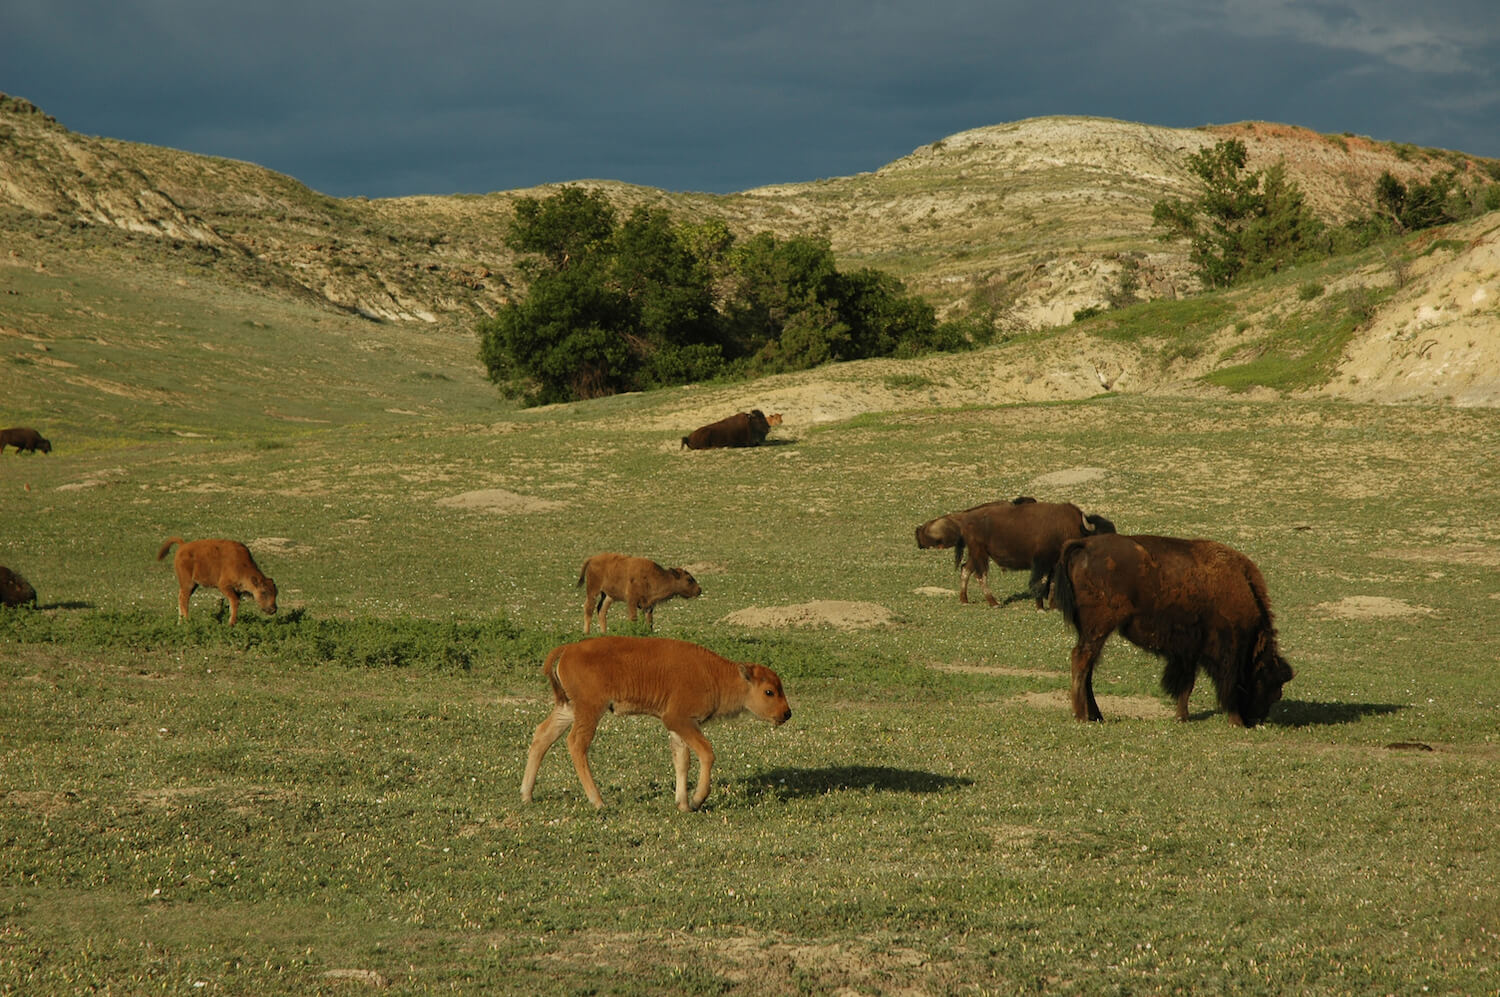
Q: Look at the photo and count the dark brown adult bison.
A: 6